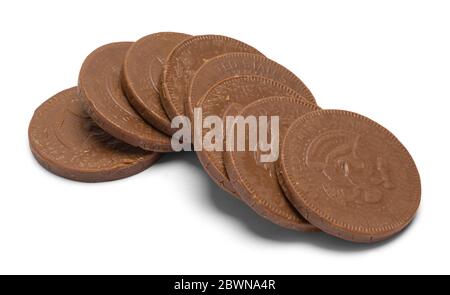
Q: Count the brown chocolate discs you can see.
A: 8